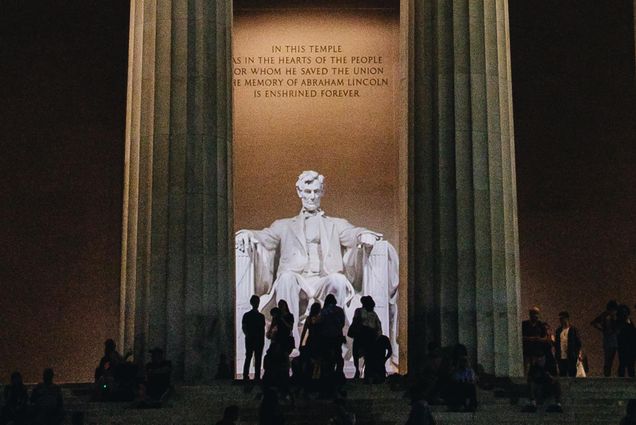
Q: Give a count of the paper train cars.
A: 0